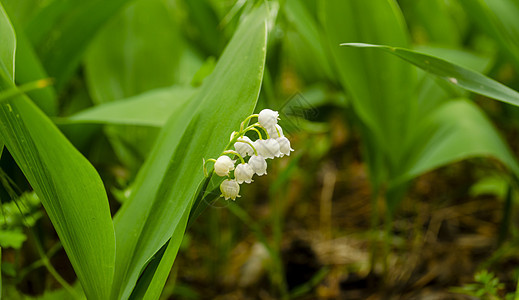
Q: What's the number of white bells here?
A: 10